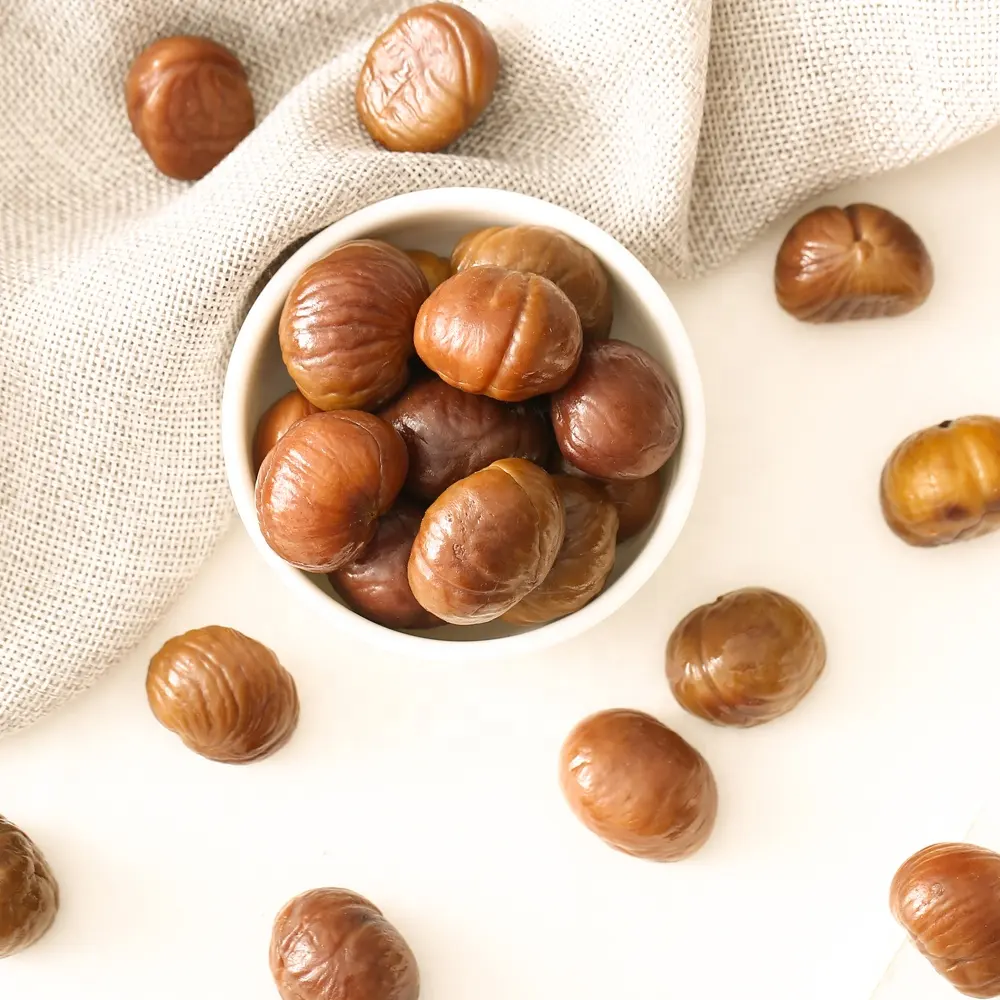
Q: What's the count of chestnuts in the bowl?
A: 12